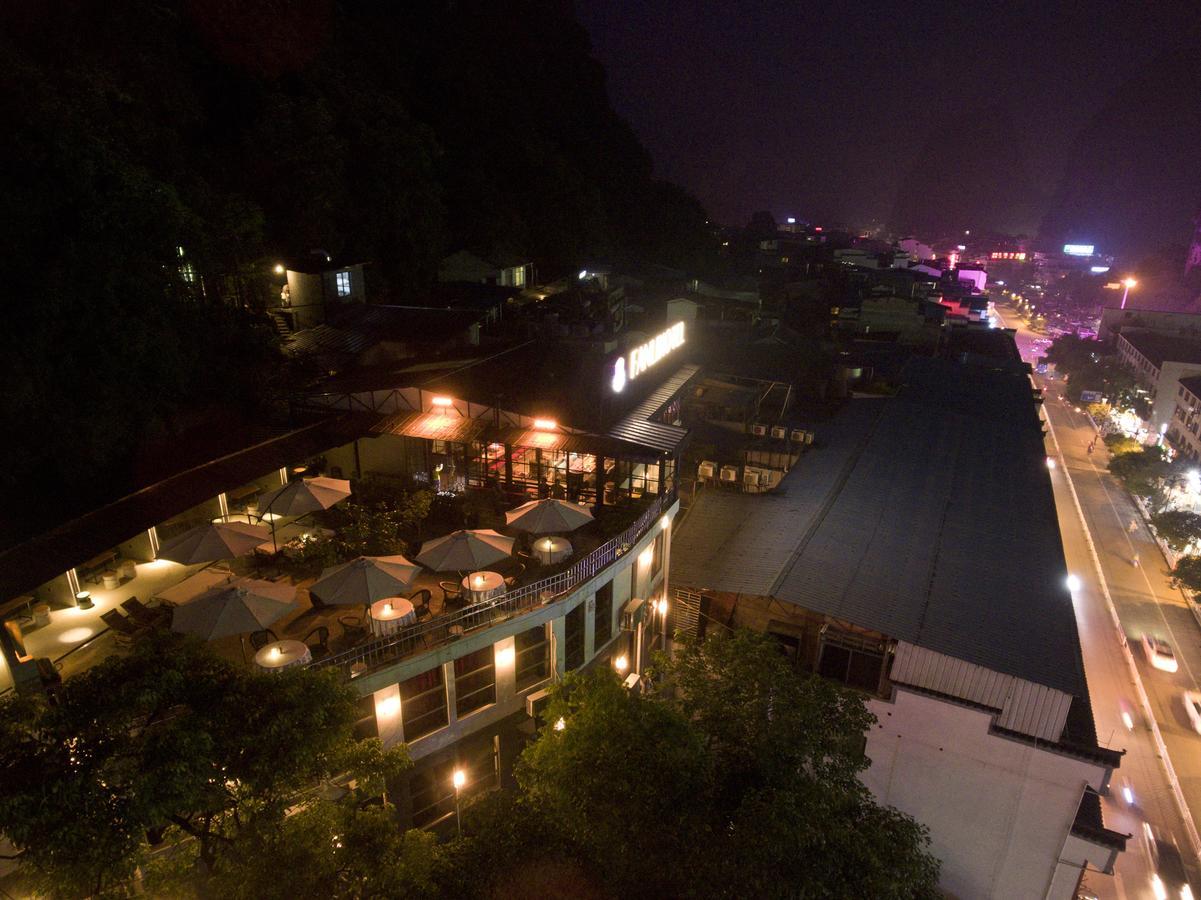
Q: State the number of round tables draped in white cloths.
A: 4